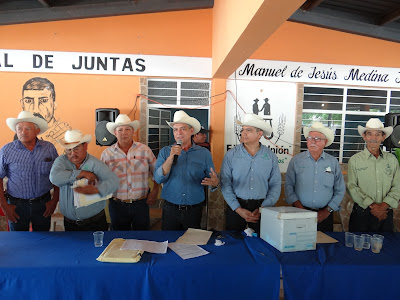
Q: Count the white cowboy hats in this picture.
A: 7